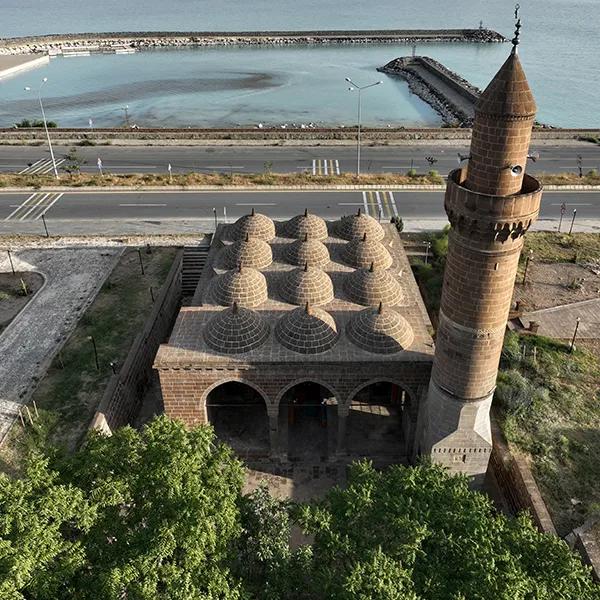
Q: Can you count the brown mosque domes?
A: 12